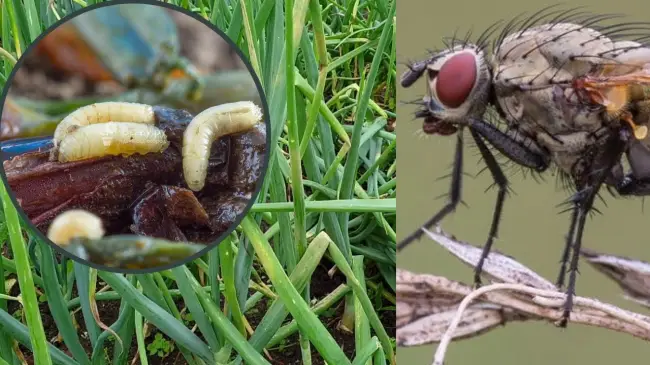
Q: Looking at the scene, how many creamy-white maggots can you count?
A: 4